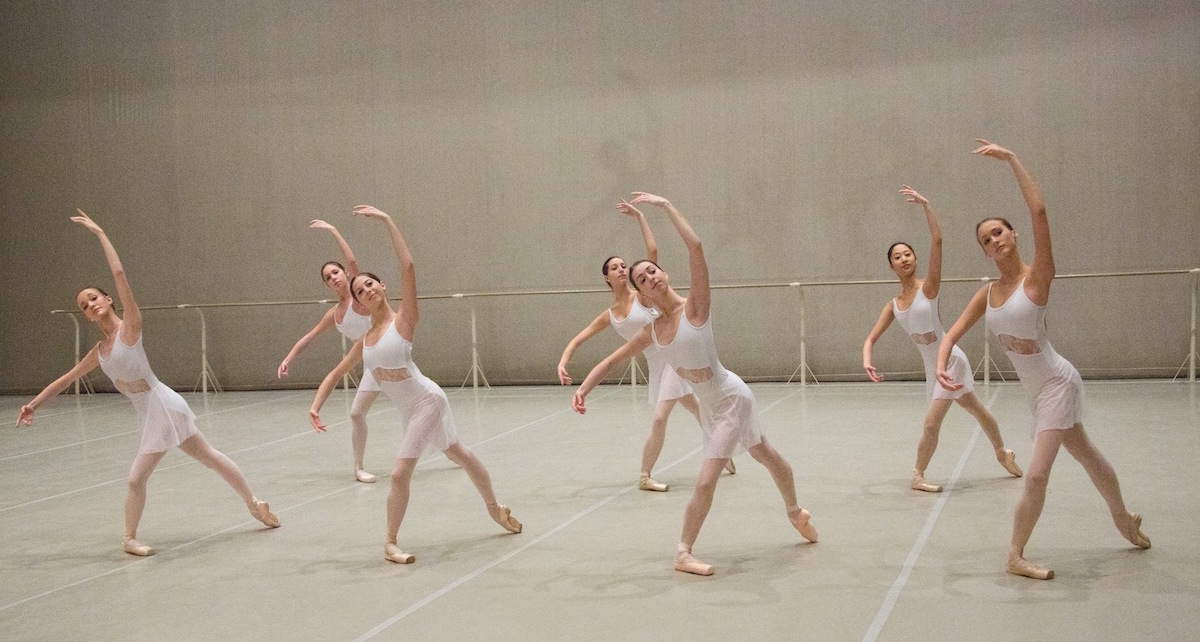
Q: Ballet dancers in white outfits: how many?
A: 7